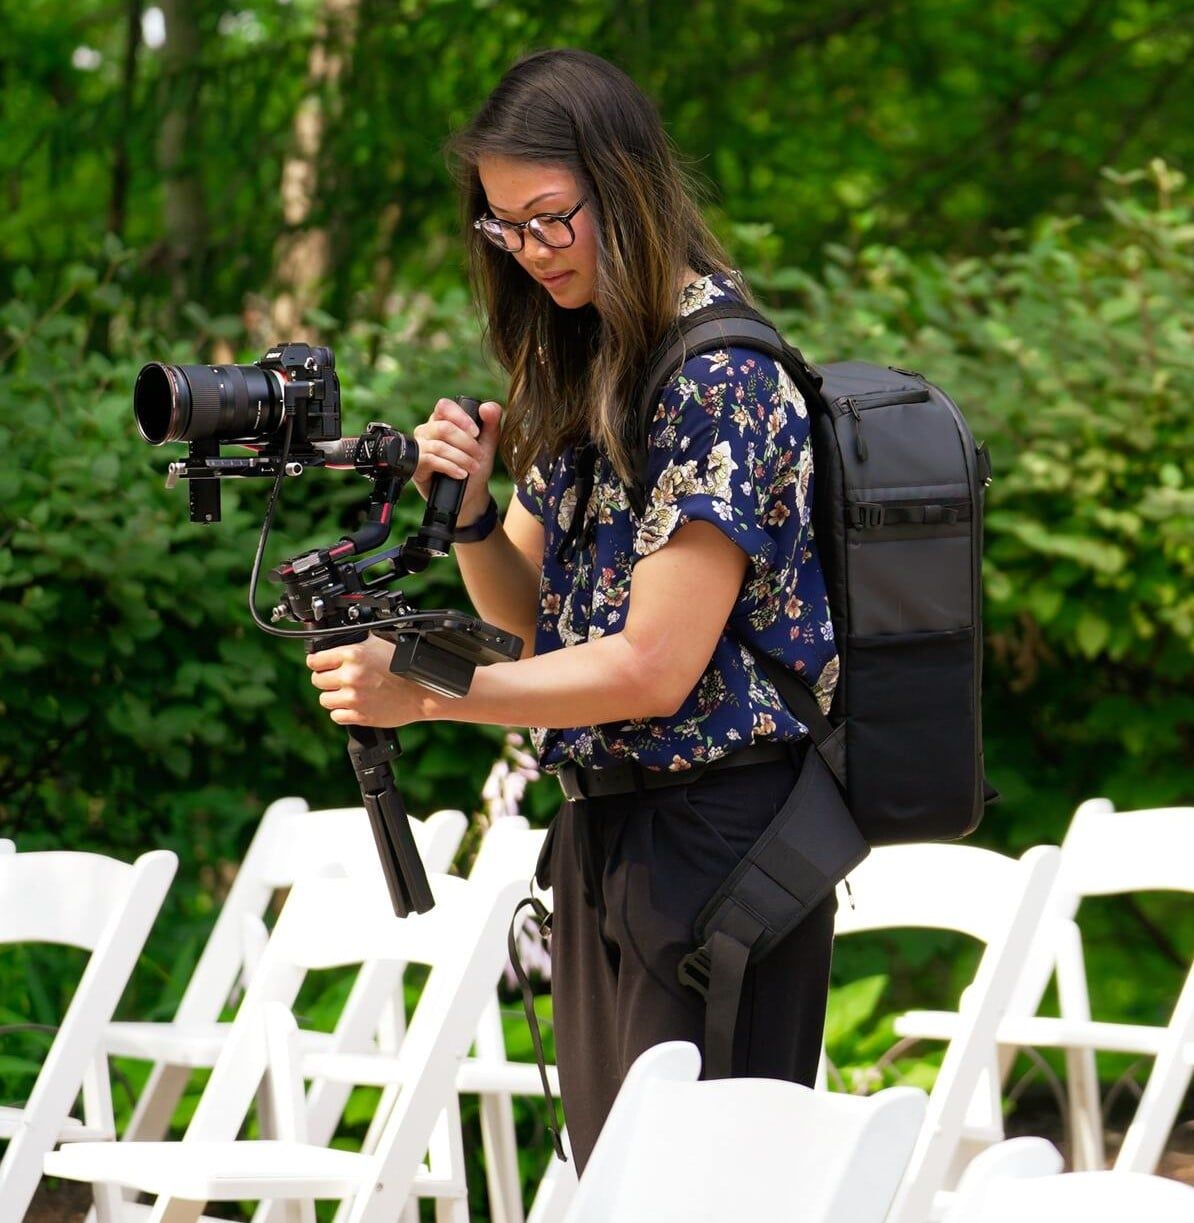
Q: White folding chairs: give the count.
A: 8